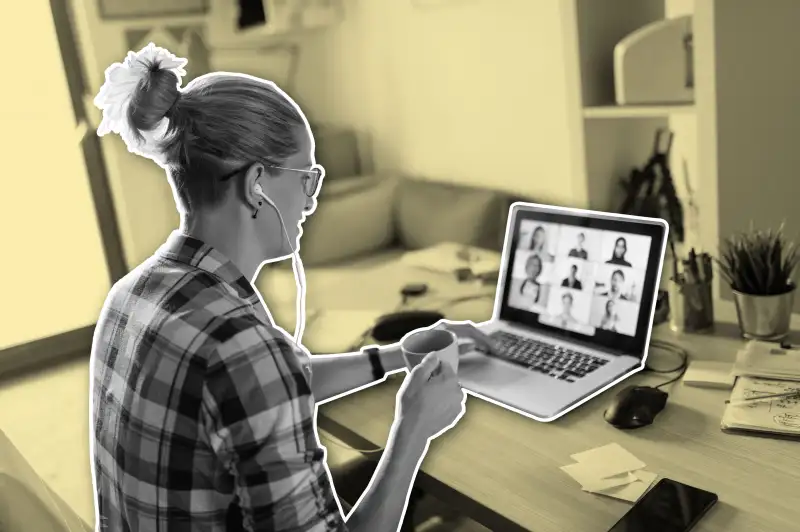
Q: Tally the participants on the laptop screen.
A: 9